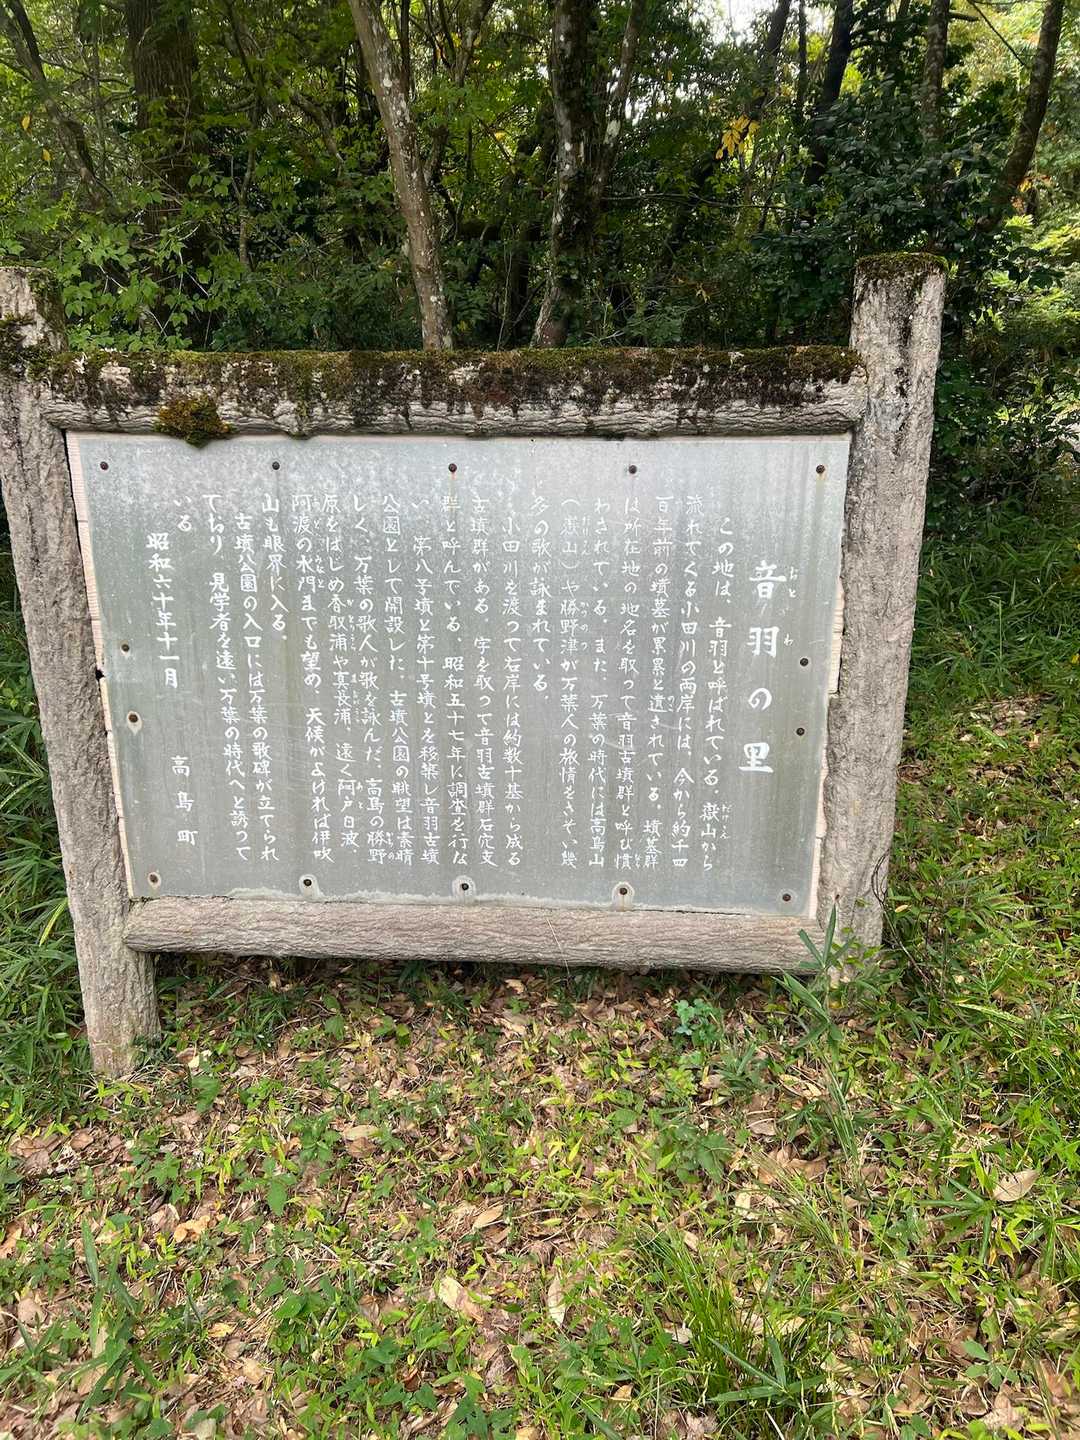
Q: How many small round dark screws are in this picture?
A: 14